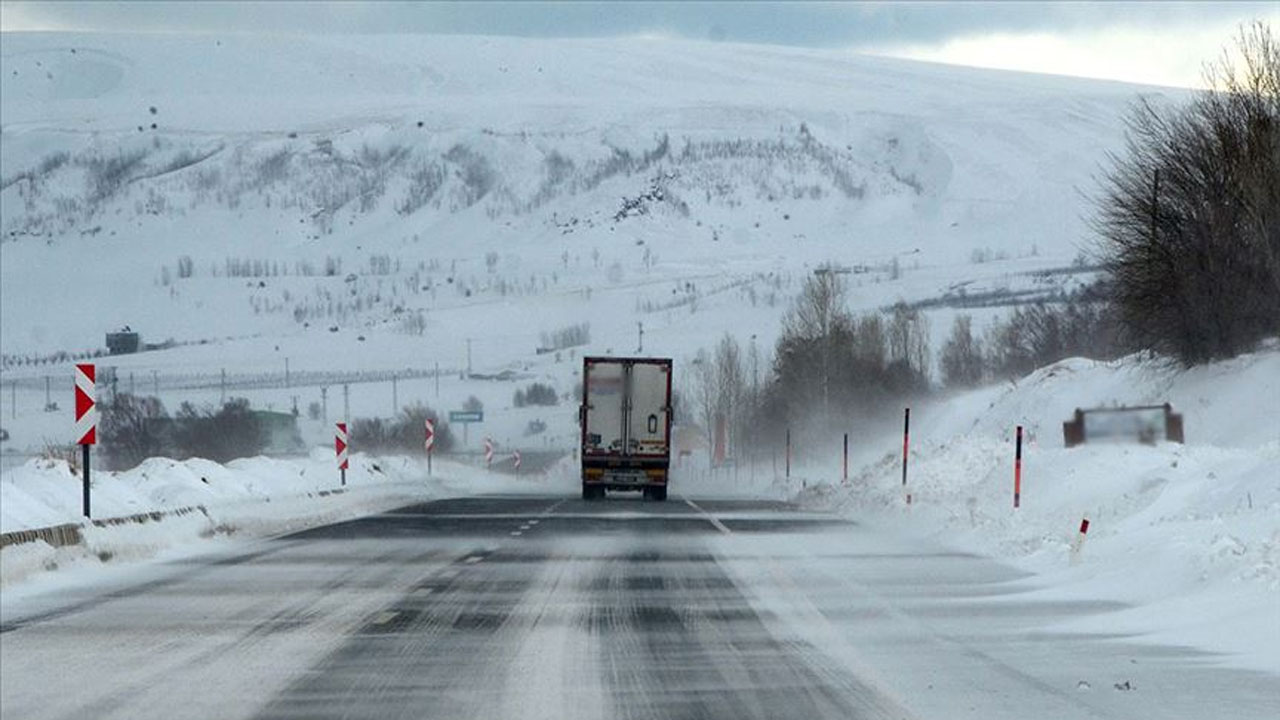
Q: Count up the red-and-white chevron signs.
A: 5